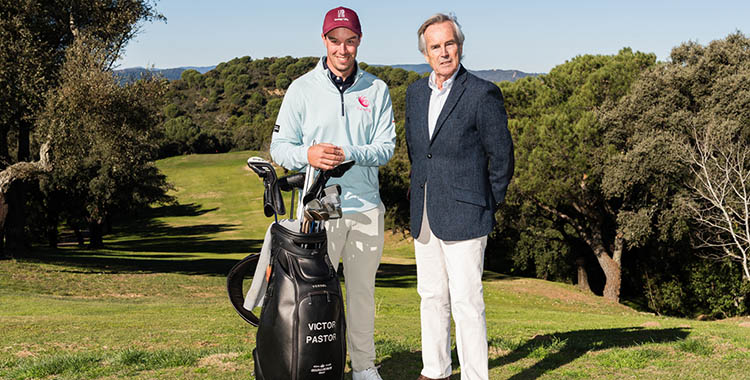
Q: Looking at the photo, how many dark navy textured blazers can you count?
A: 1